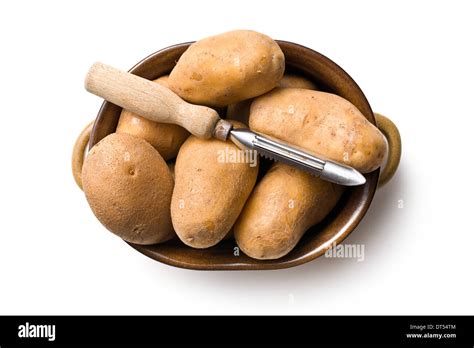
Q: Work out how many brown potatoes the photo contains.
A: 7